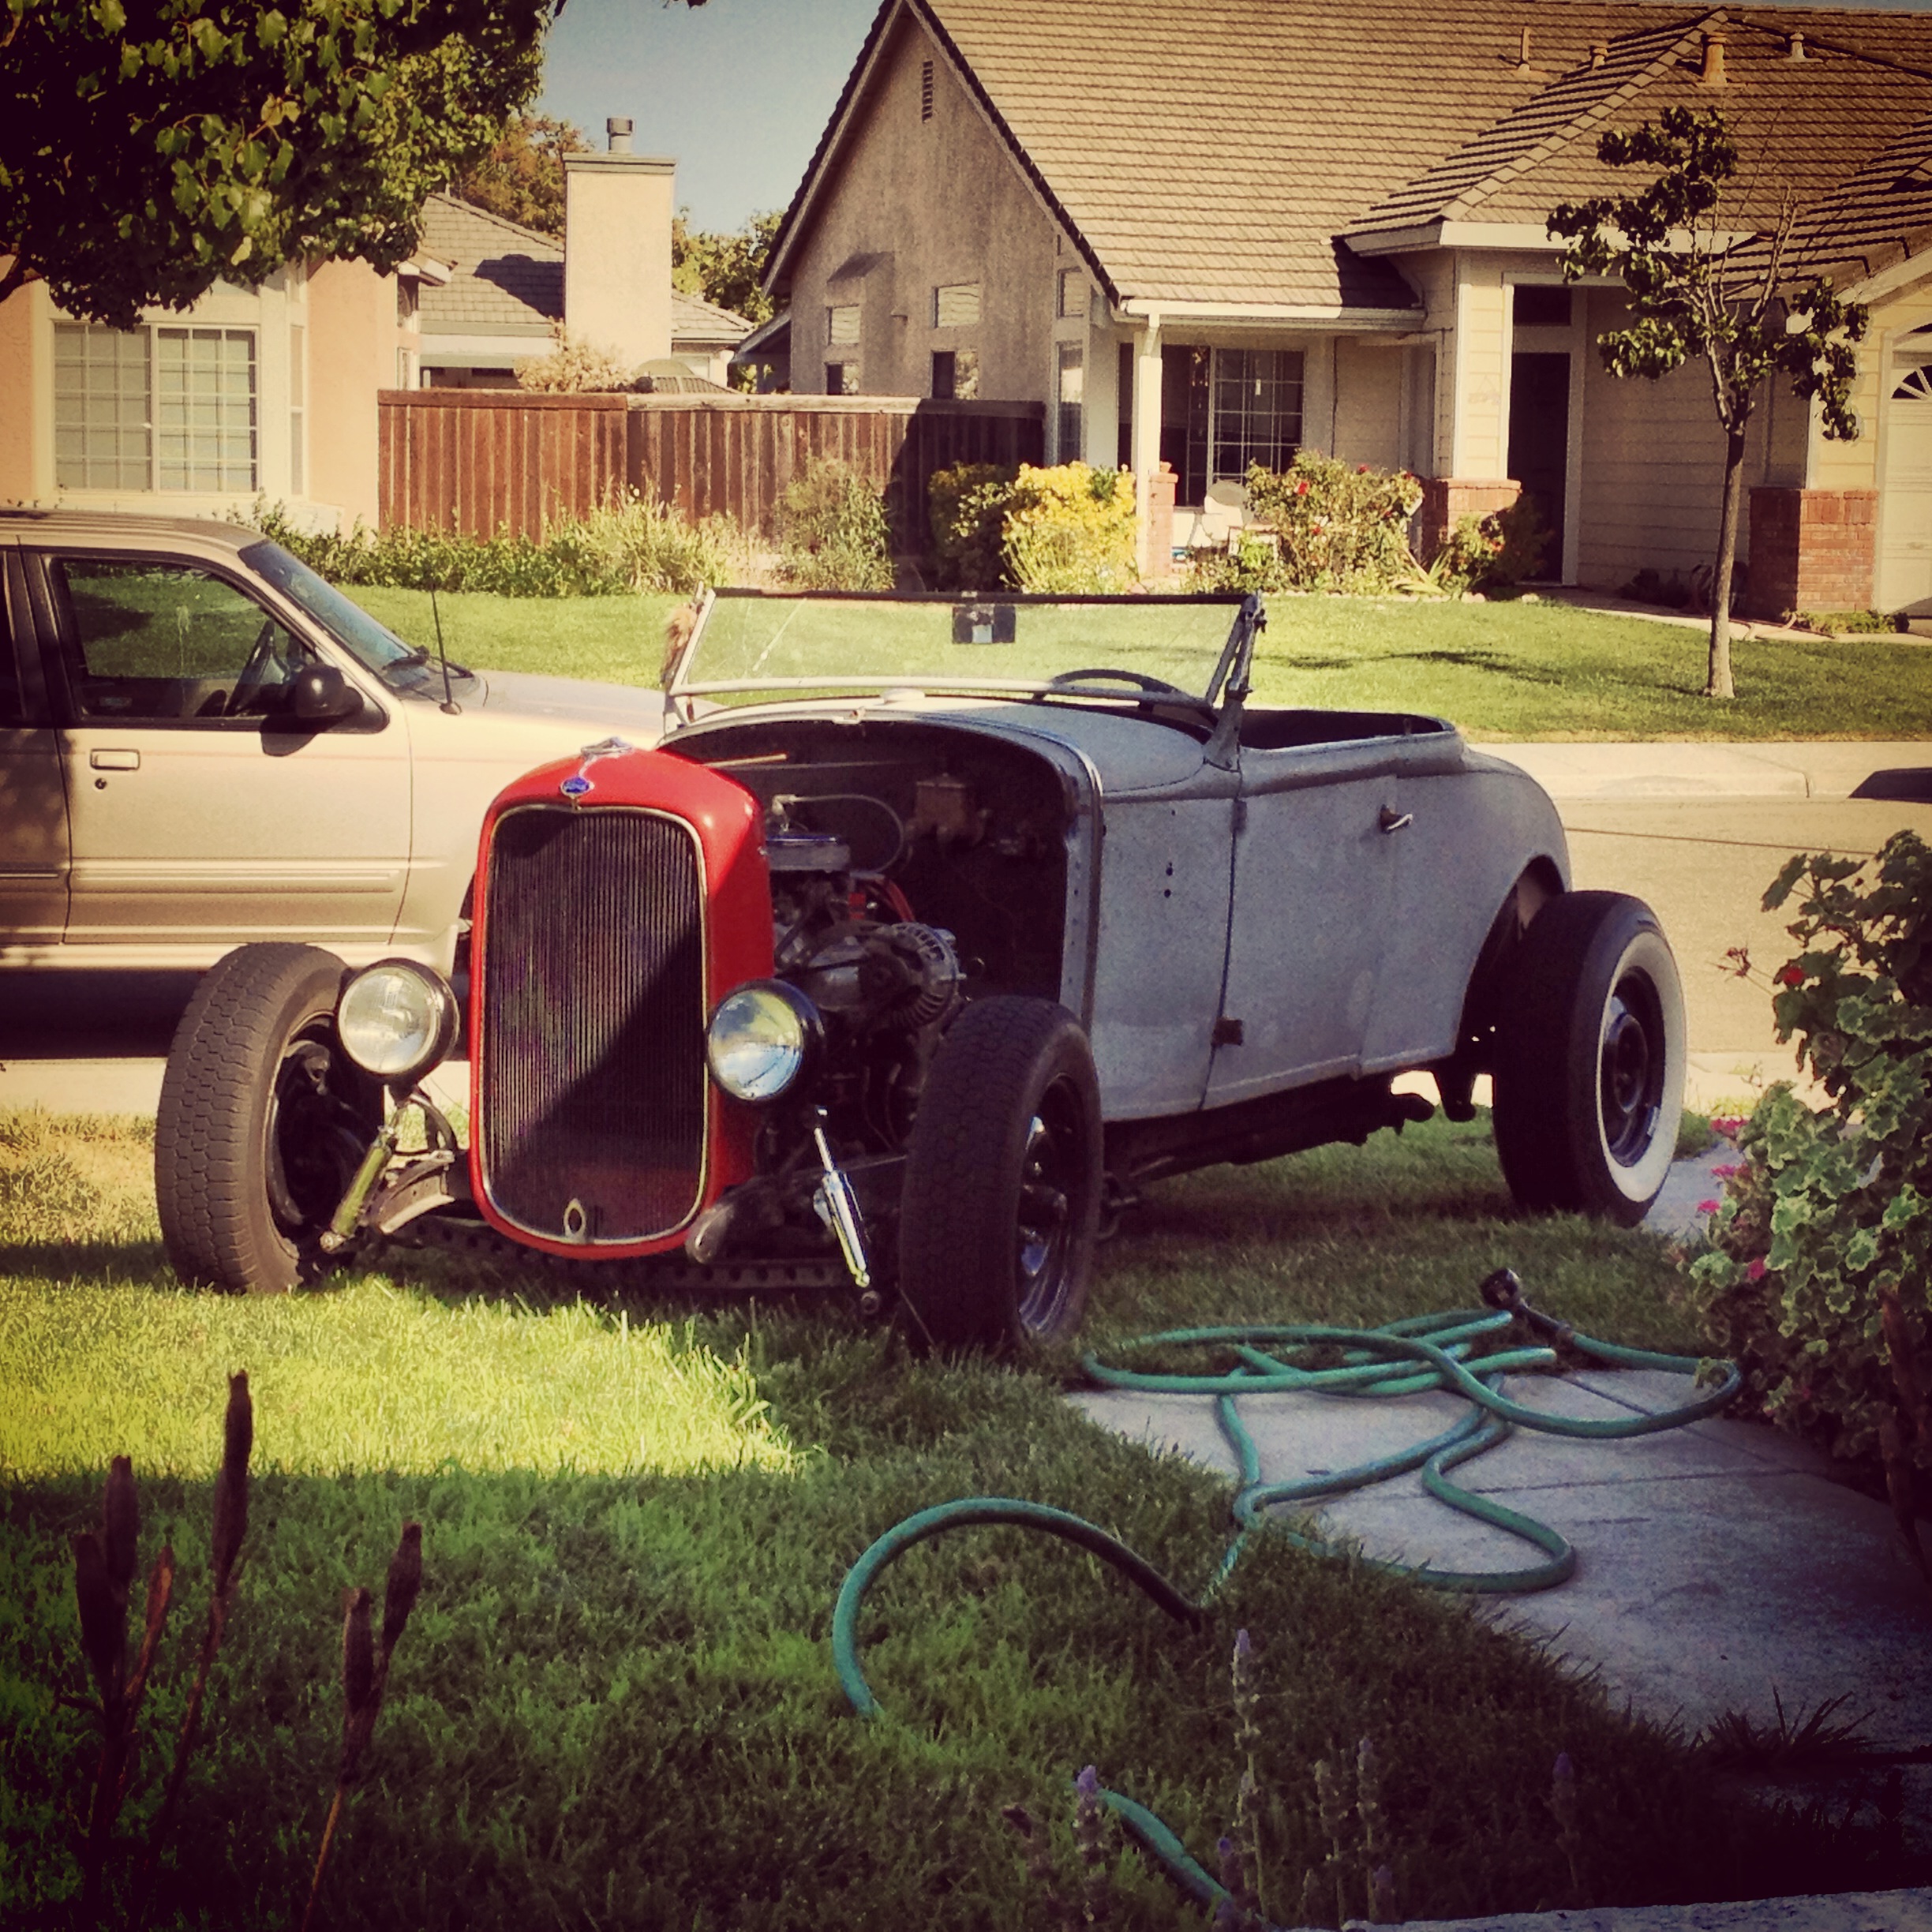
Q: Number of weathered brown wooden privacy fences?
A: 1